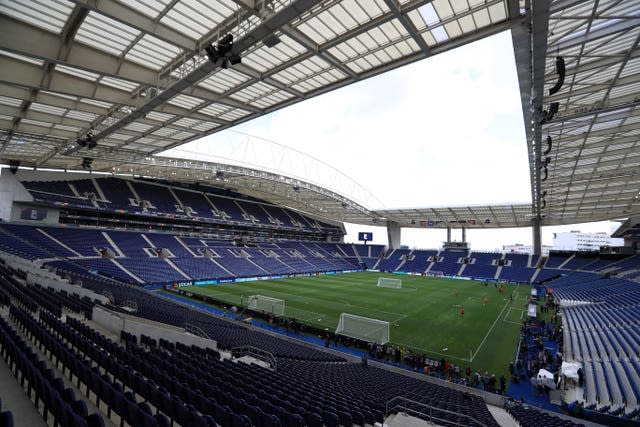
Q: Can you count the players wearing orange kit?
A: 4